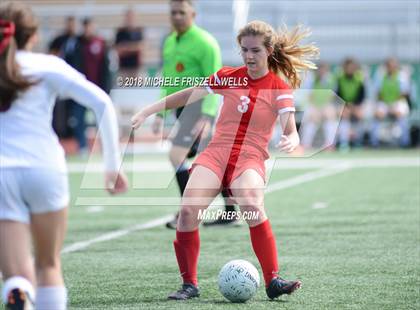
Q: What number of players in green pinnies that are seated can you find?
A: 3